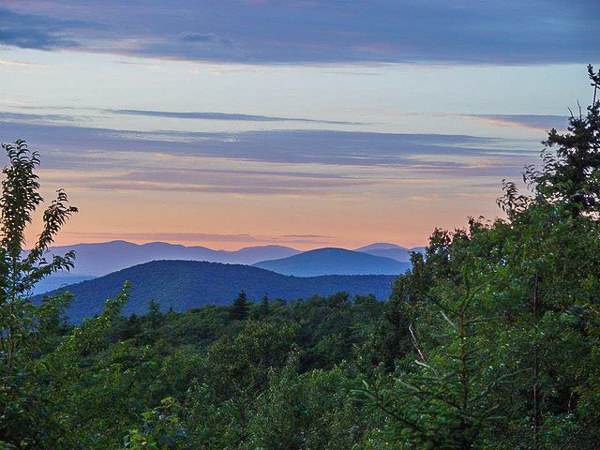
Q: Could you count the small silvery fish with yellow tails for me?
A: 0